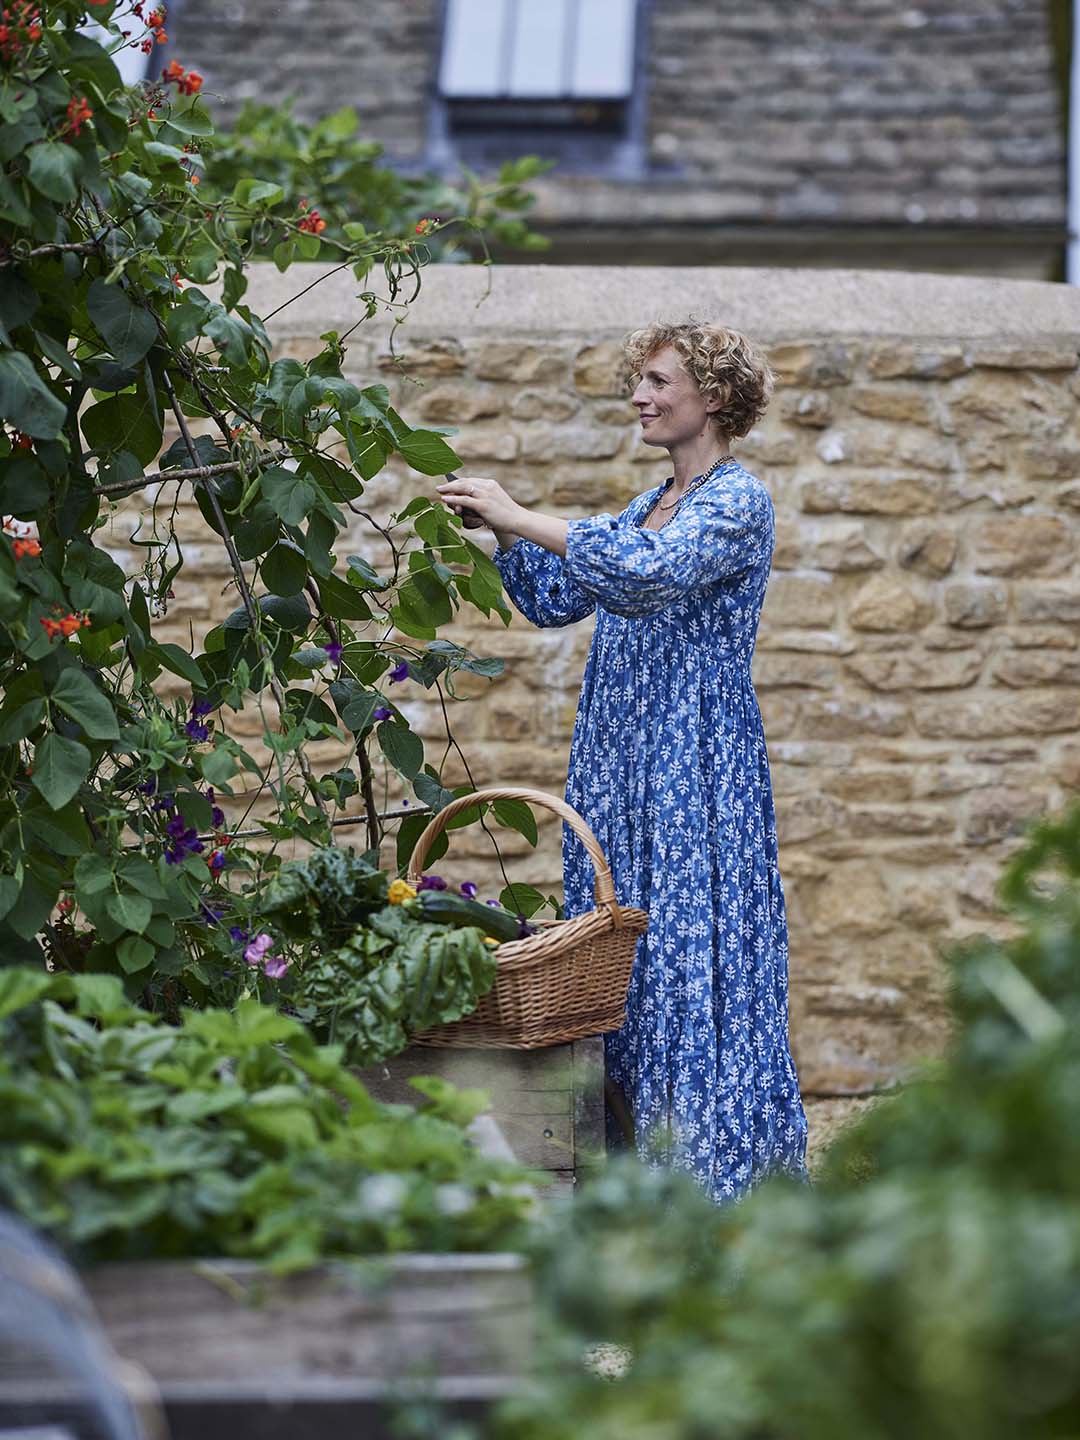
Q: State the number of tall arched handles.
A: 1